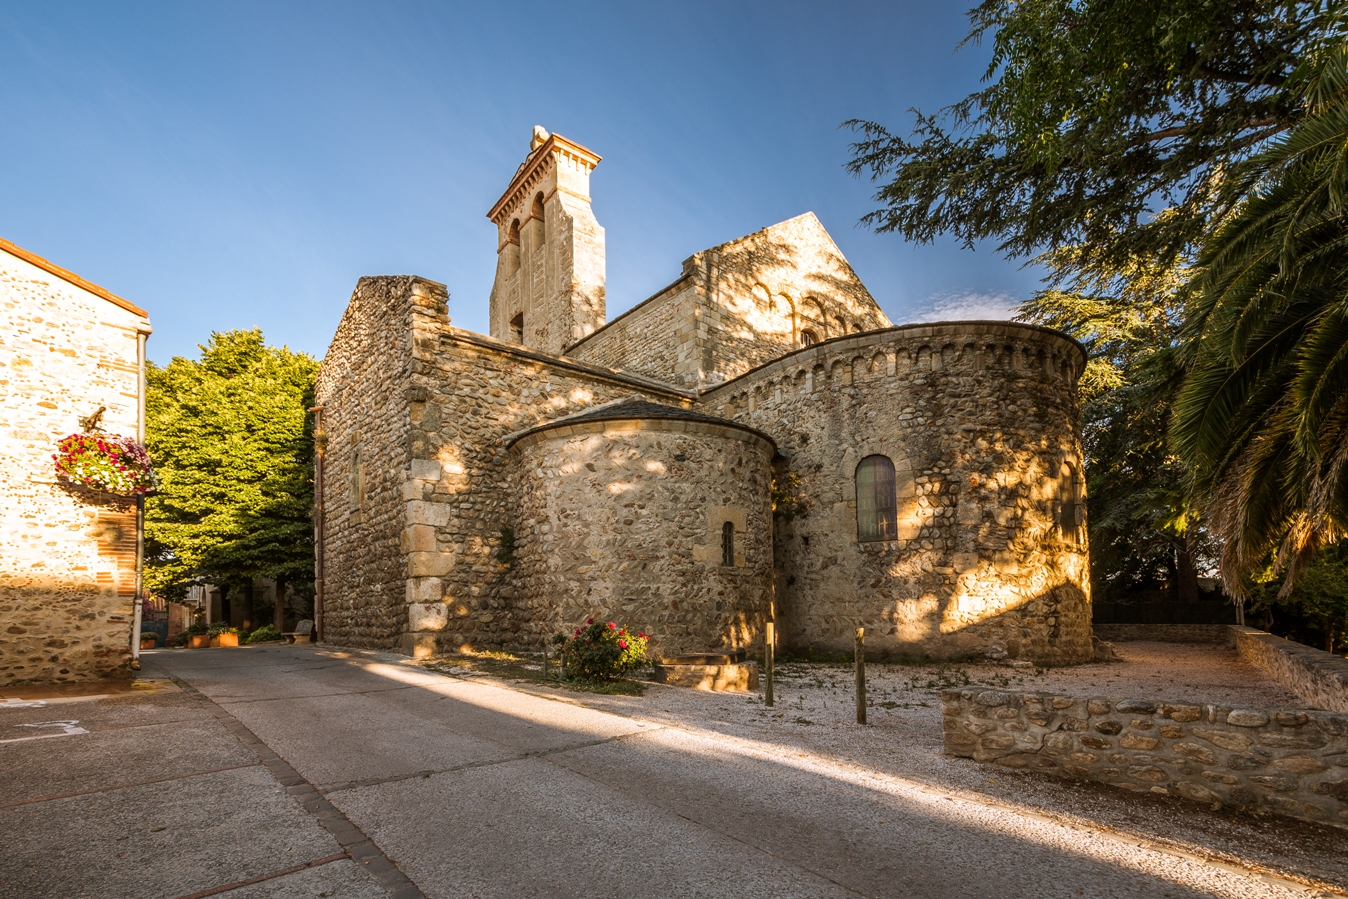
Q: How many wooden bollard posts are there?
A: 2